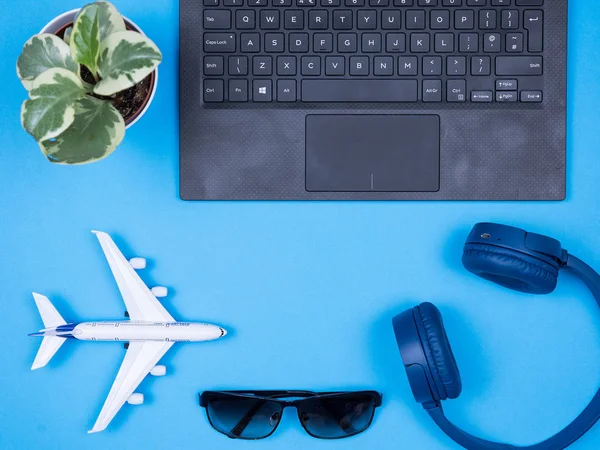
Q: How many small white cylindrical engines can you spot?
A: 4